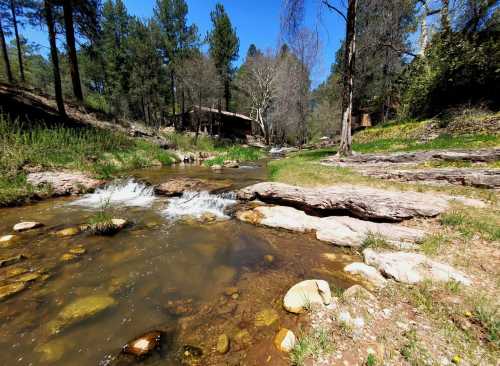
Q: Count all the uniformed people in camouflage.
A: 0